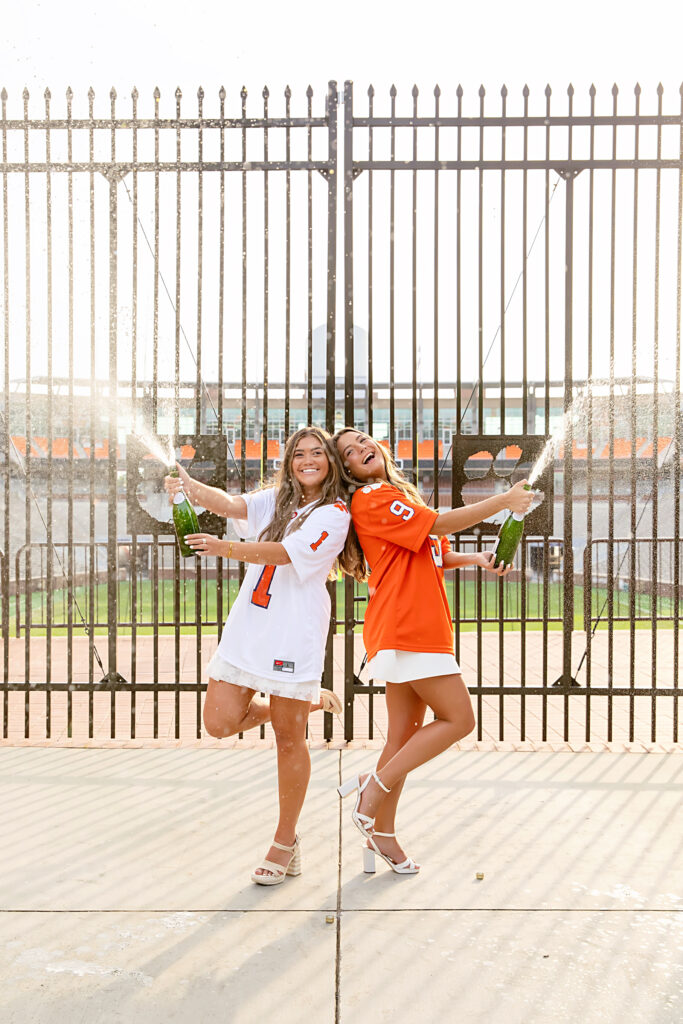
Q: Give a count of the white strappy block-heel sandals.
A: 2